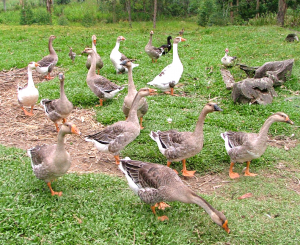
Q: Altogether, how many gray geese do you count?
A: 11